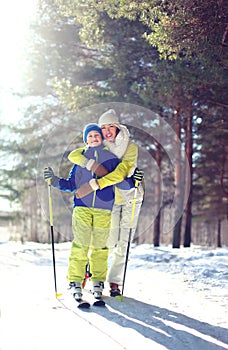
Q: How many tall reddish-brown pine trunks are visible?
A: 3